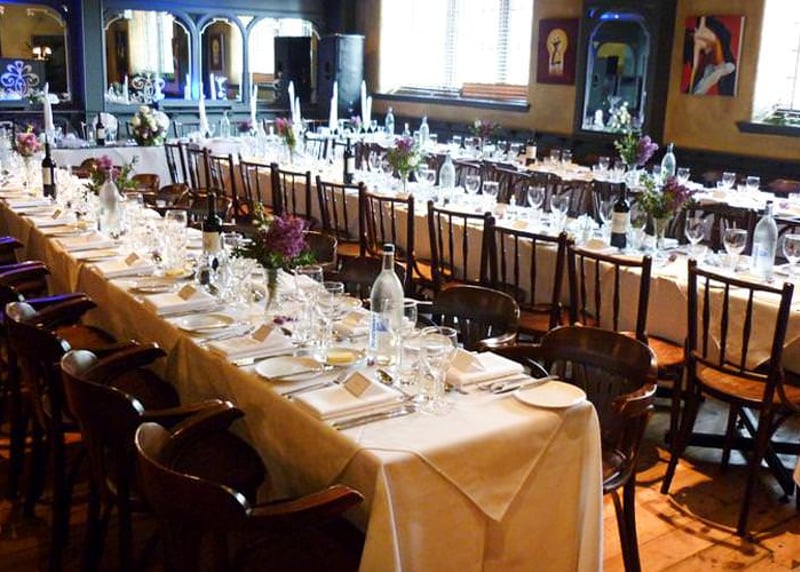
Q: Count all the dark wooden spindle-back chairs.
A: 11